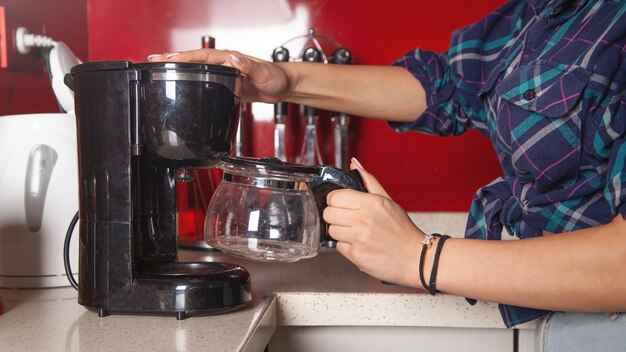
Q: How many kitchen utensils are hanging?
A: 3